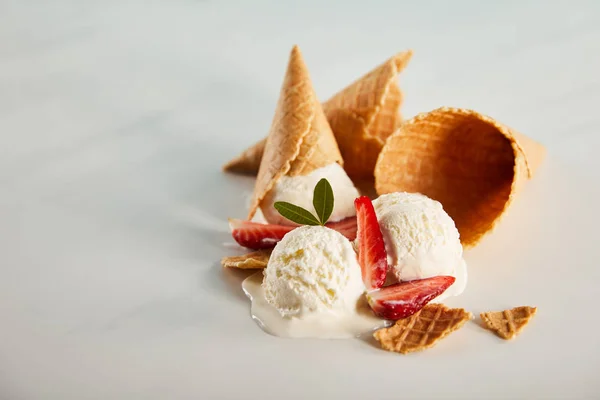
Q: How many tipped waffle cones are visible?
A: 3